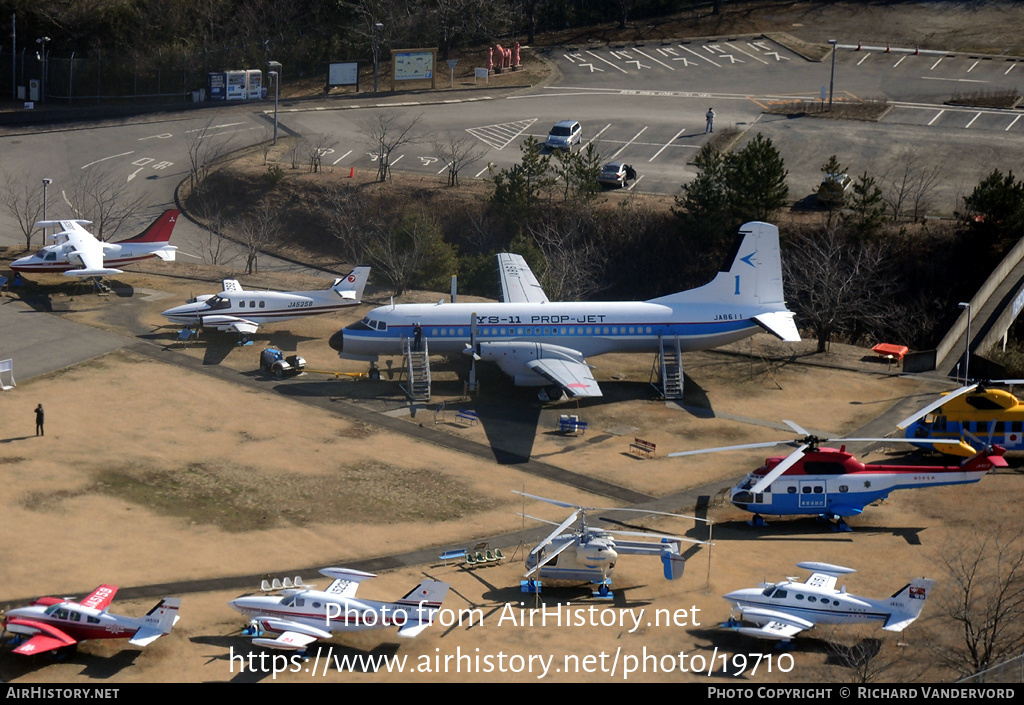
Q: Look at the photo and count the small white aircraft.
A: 4